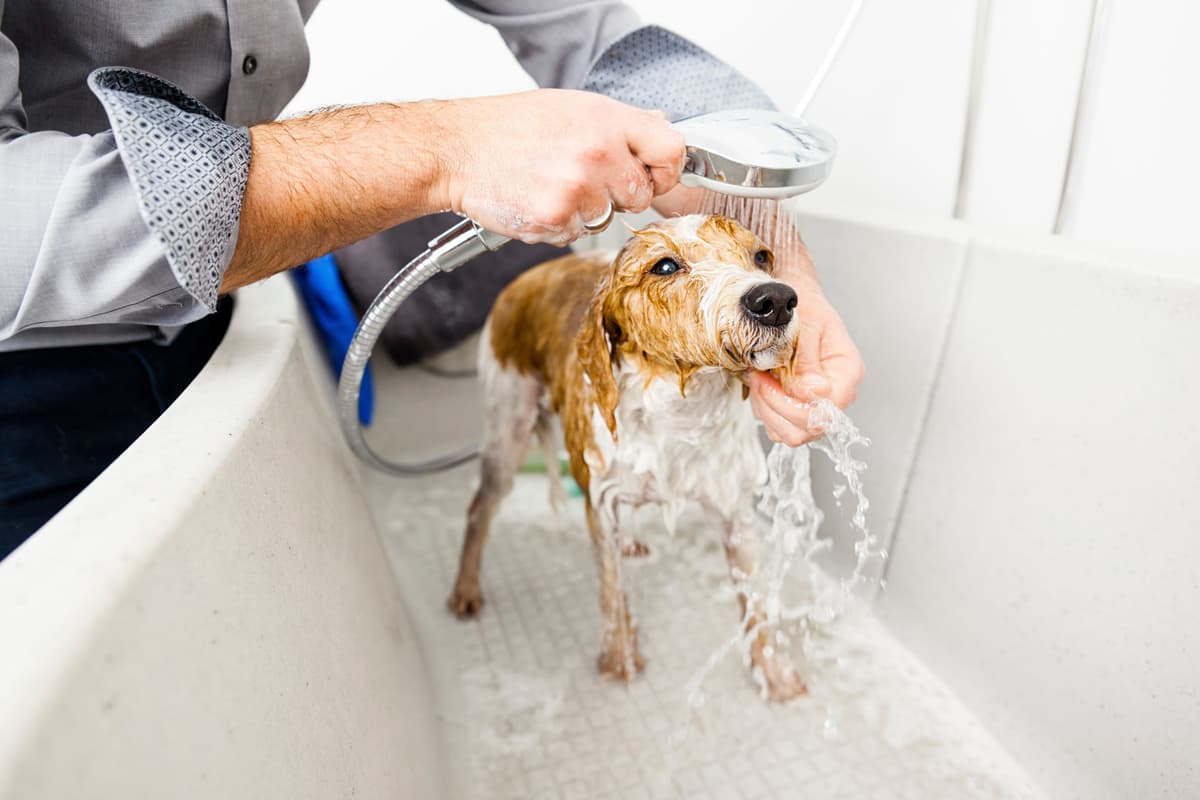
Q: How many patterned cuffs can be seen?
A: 2